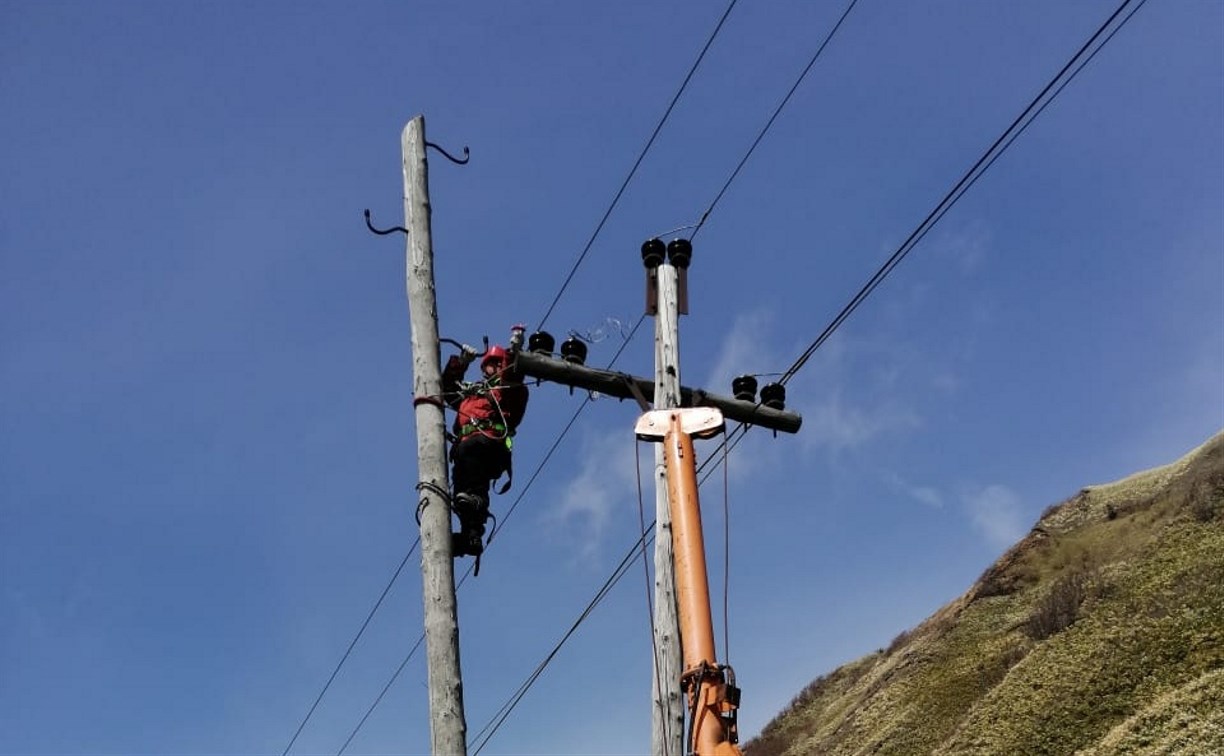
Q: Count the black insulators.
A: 6